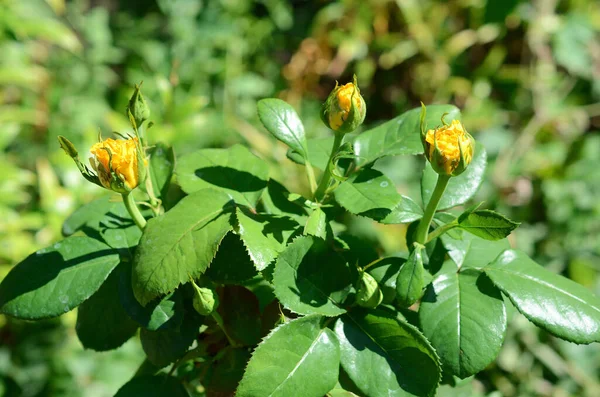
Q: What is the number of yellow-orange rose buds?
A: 3